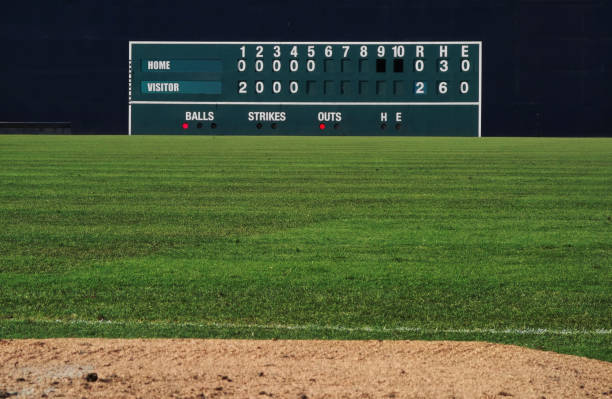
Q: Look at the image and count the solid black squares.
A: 2